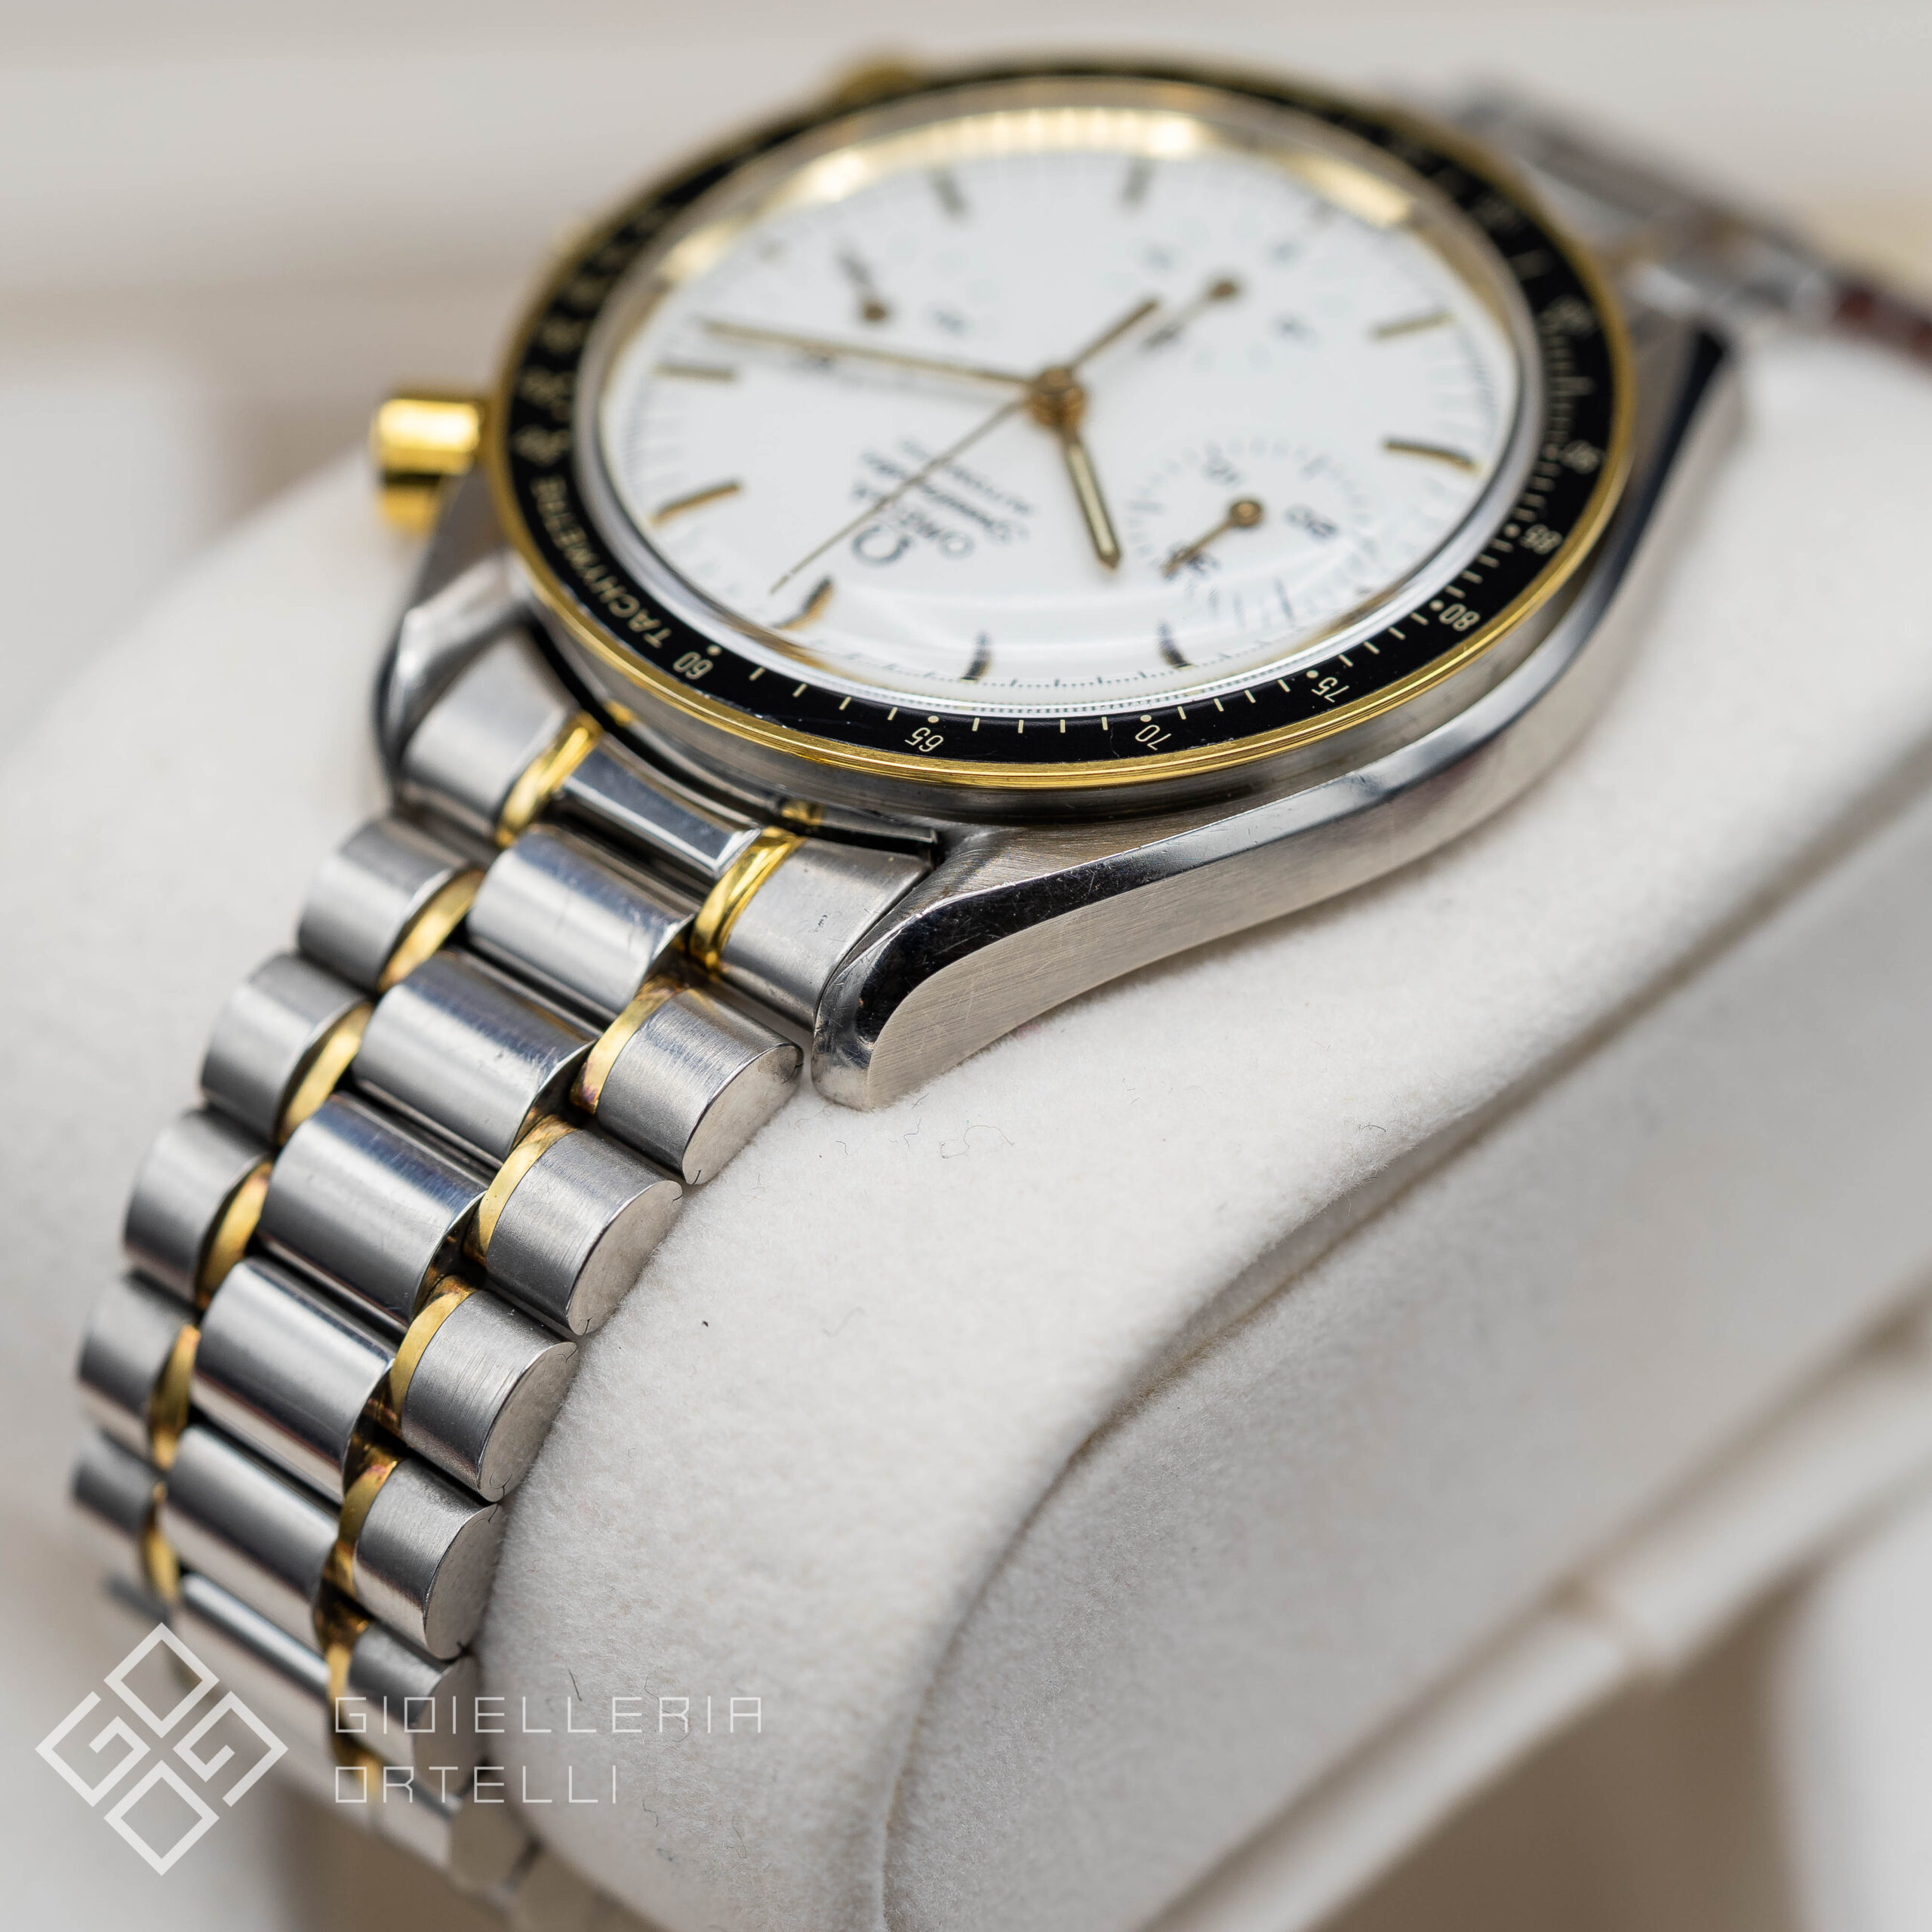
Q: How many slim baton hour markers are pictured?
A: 9